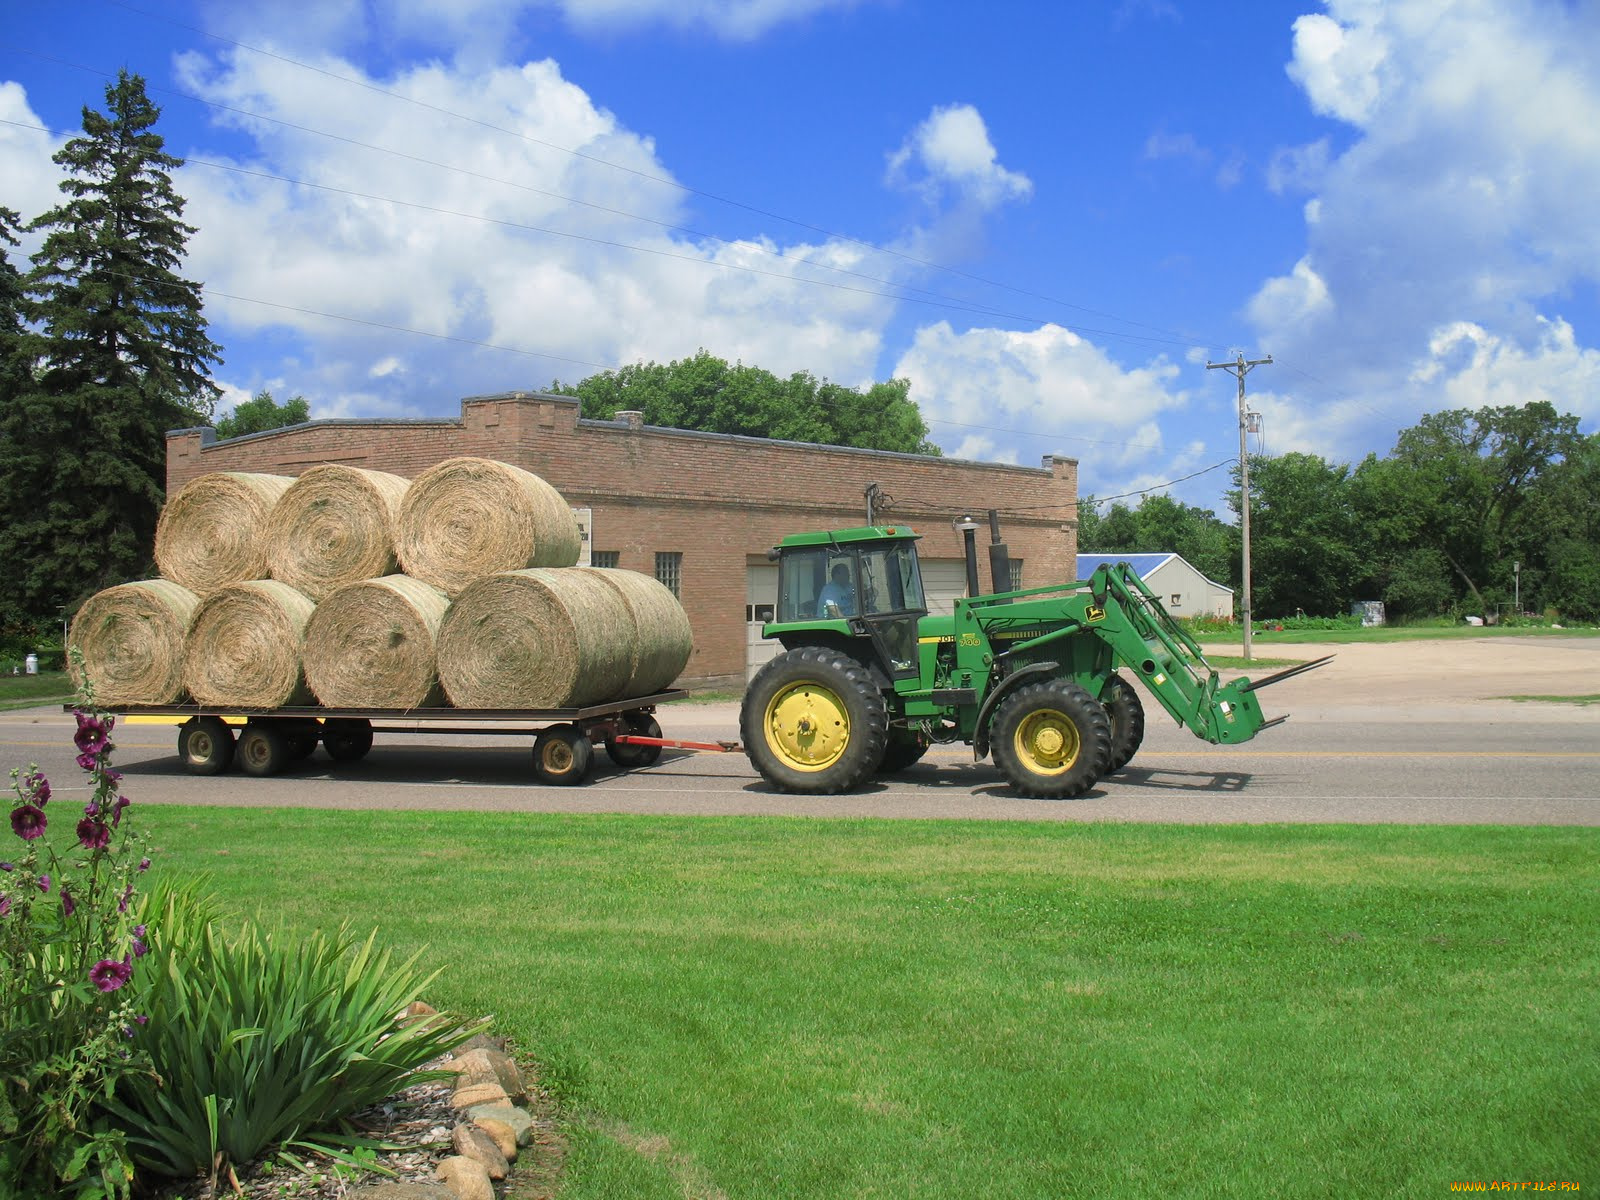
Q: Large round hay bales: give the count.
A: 8